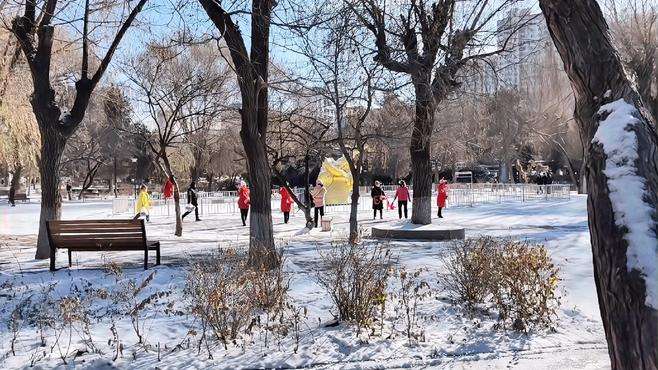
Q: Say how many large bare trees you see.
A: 4